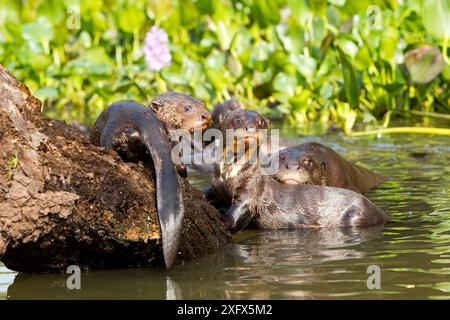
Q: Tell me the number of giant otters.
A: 4